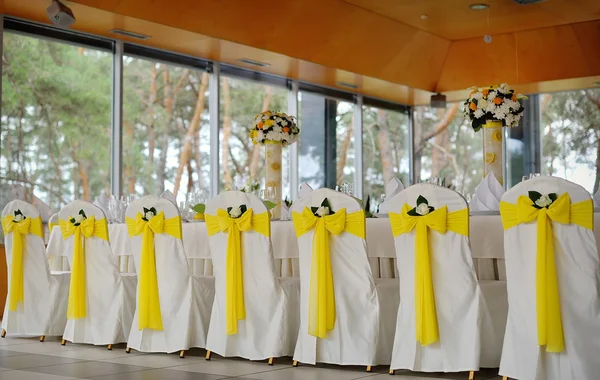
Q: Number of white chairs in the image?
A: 7